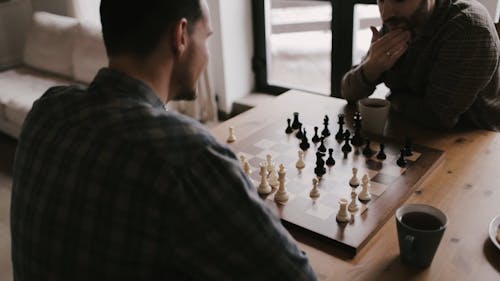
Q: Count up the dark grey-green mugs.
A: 1